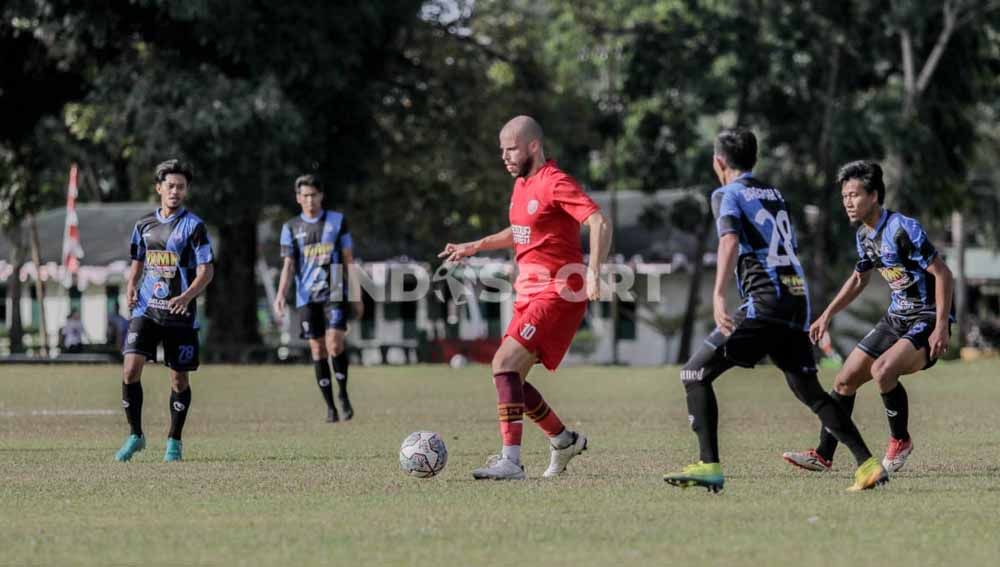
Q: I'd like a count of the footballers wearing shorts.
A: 5